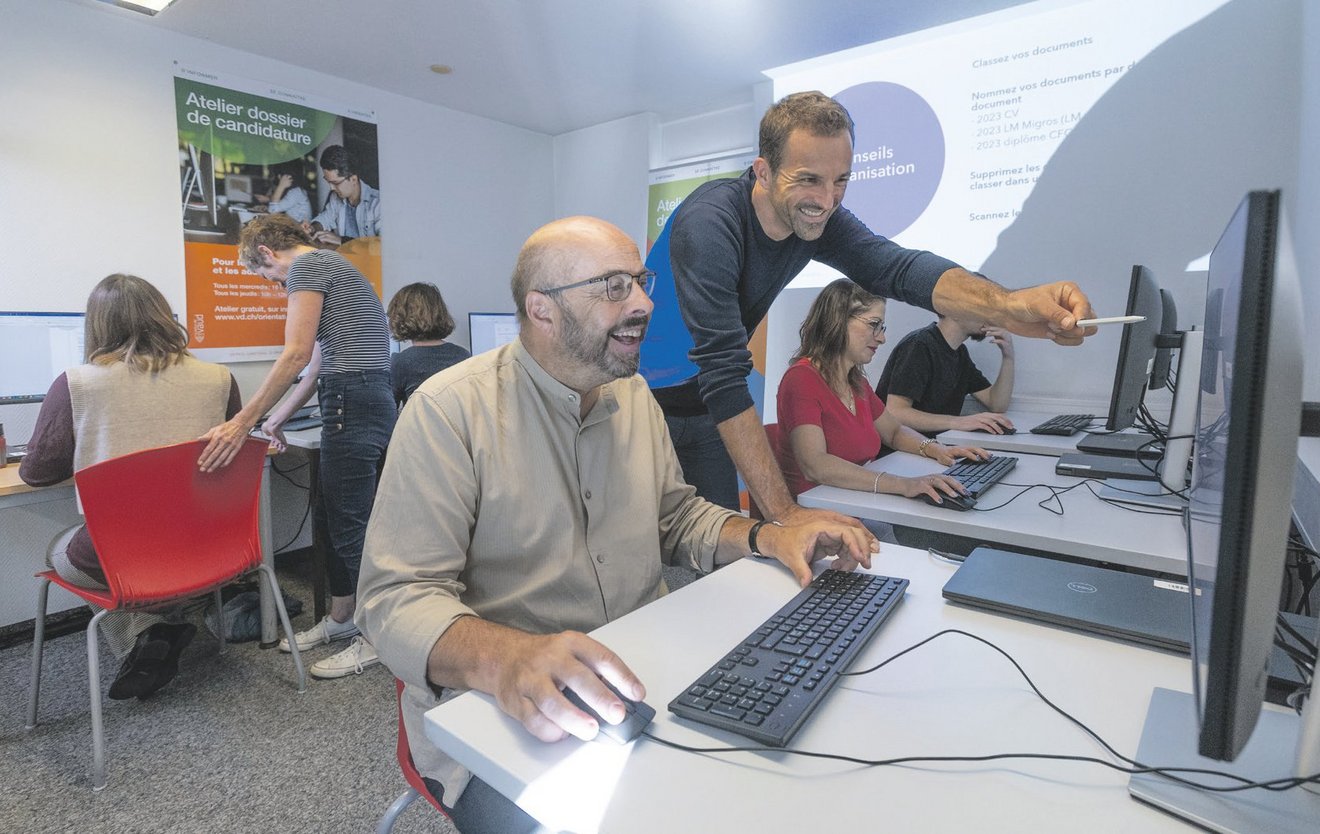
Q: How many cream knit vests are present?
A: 1